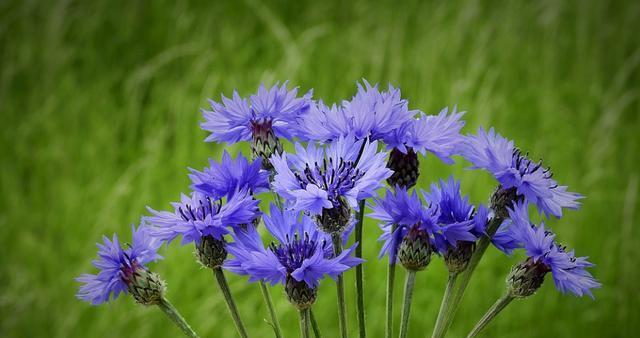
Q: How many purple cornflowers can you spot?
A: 12